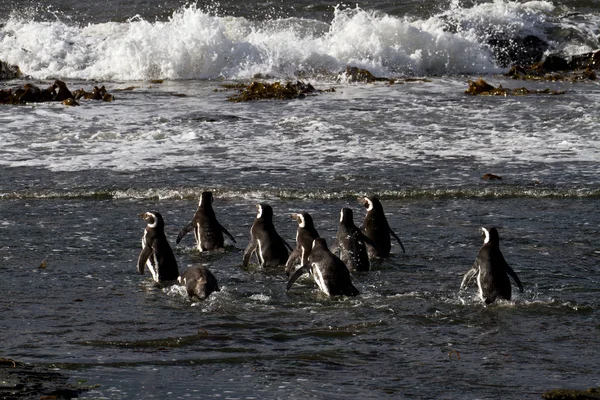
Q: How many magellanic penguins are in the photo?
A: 9